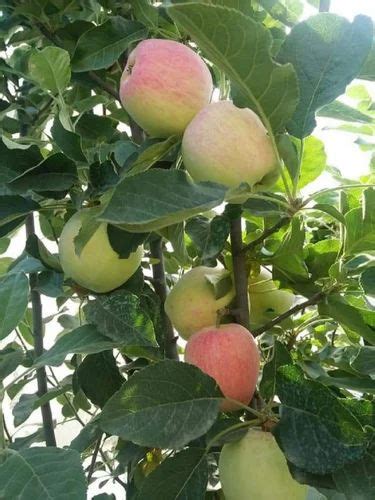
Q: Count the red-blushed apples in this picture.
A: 3